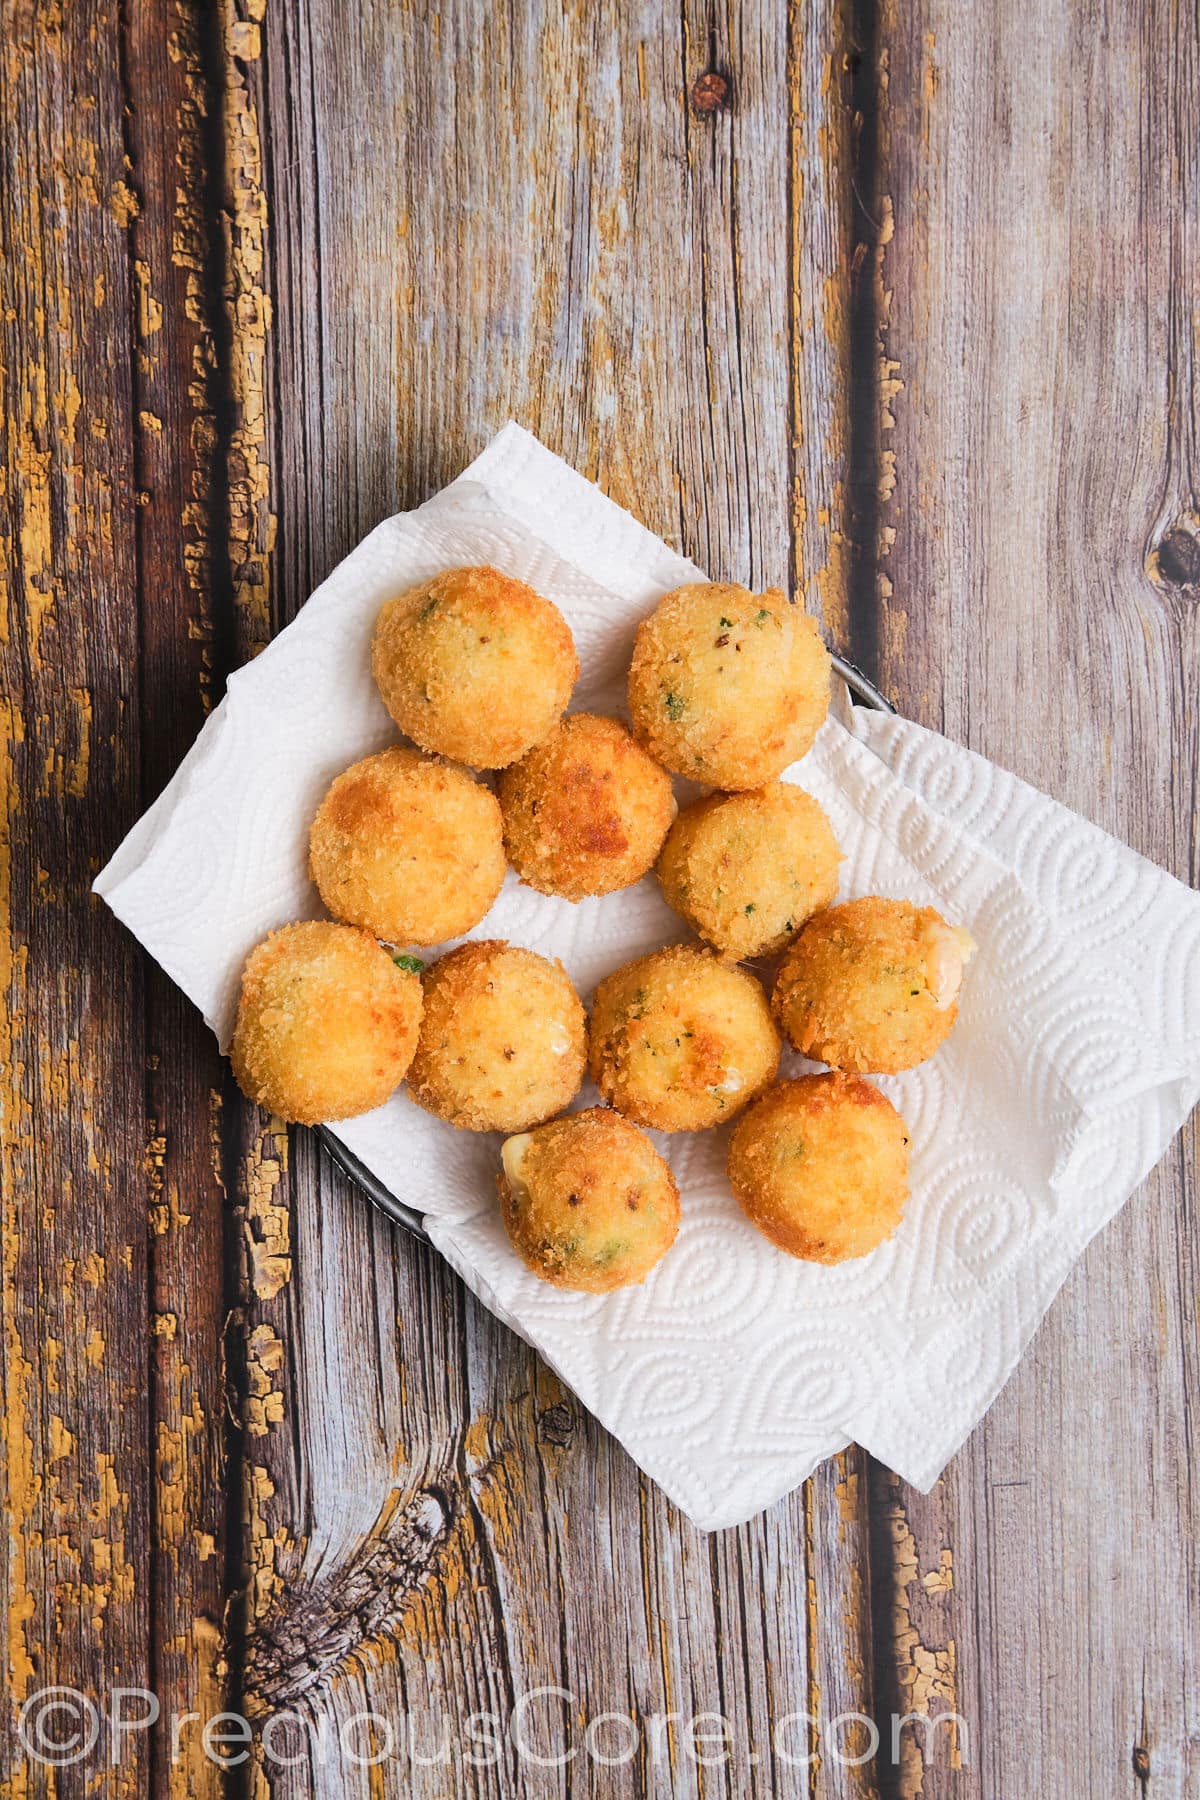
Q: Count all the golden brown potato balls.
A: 11